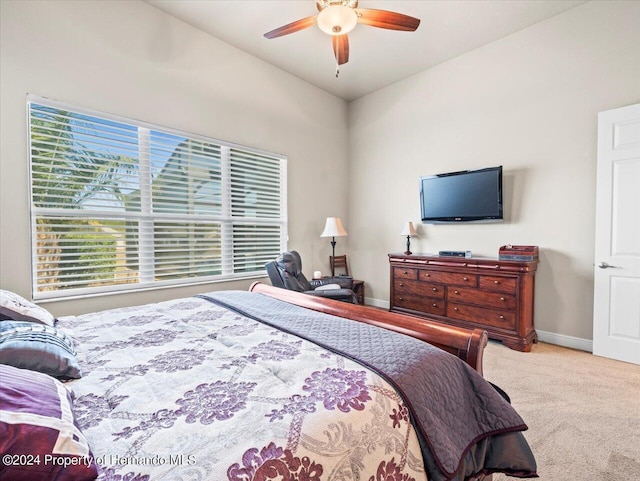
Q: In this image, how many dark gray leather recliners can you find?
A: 1